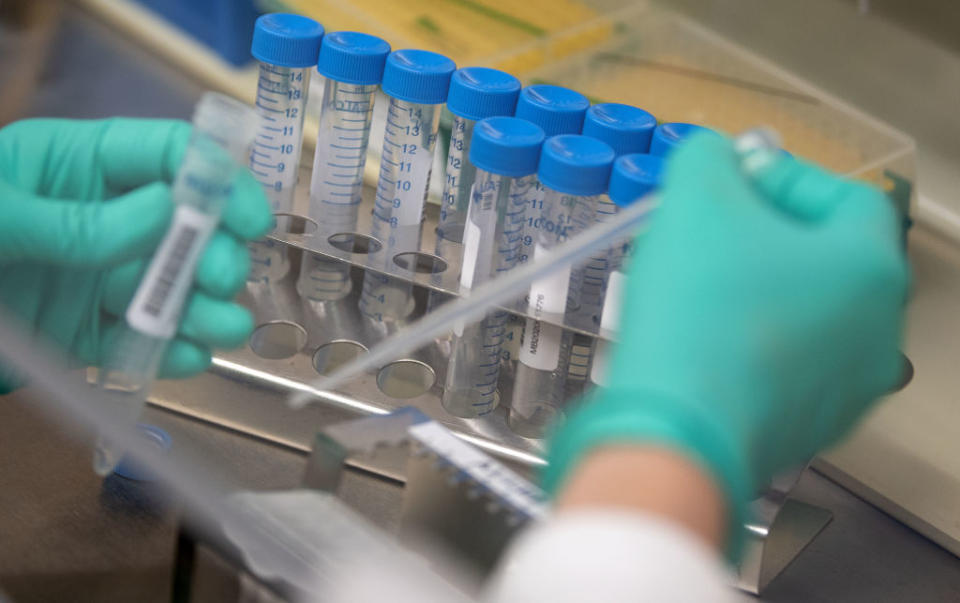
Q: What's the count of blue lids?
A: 11